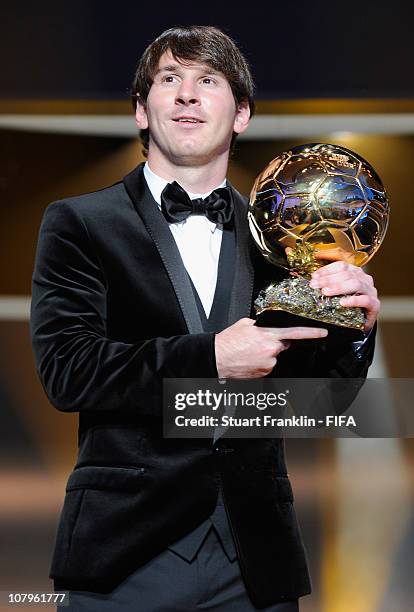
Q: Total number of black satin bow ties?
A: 1